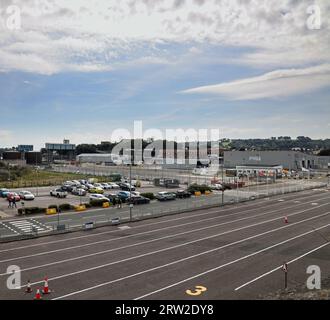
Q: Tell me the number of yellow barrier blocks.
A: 5